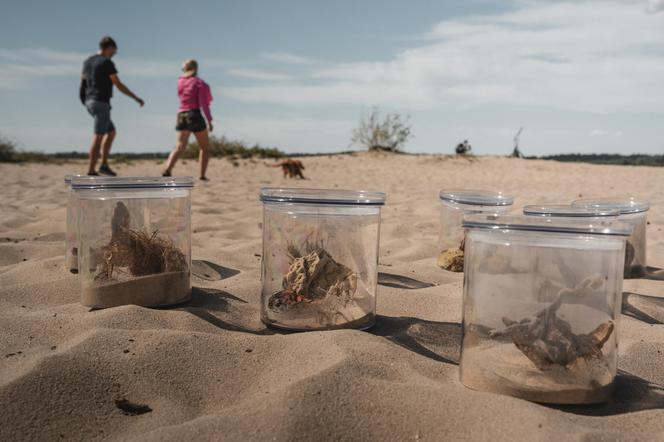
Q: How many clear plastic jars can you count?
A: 7